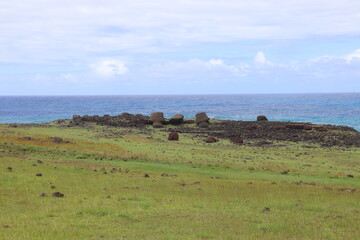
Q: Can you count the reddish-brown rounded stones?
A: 3